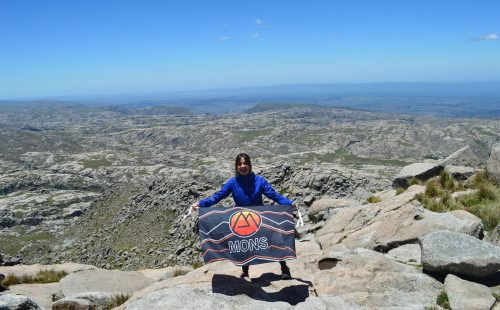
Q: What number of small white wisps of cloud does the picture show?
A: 4